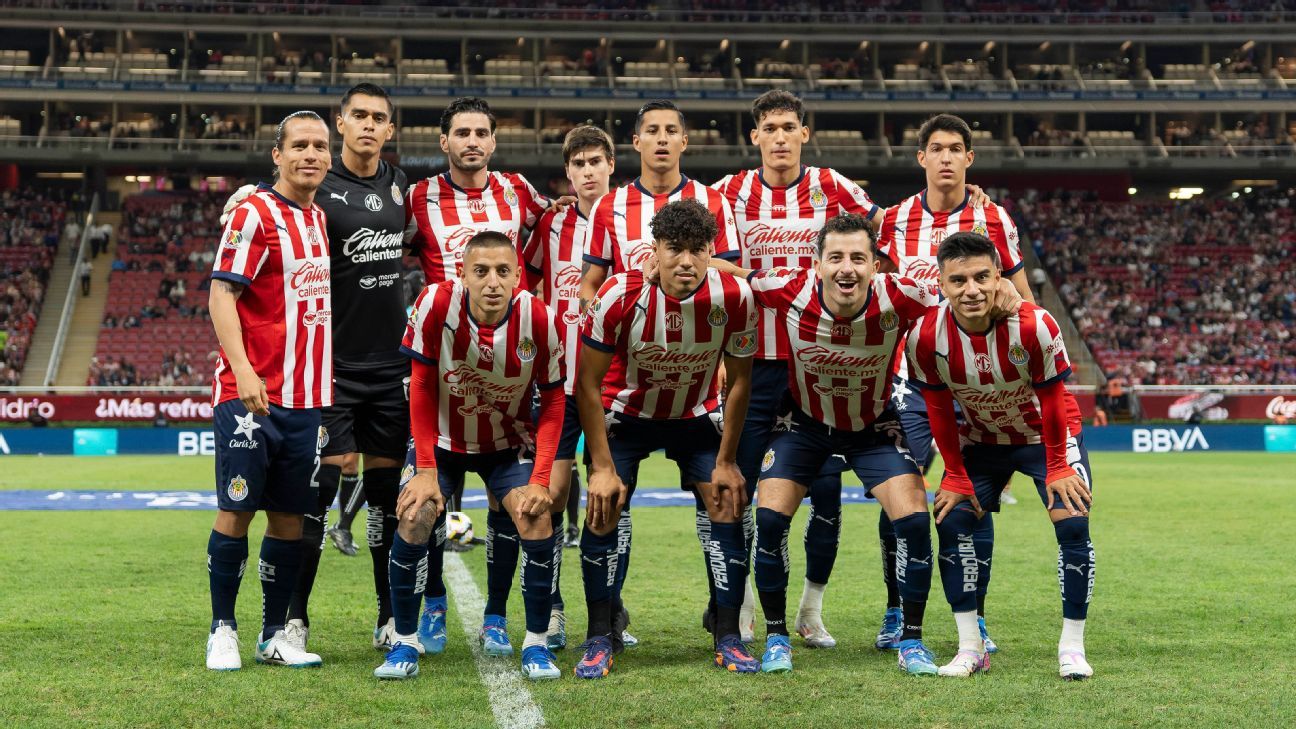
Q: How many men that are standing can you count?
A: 7